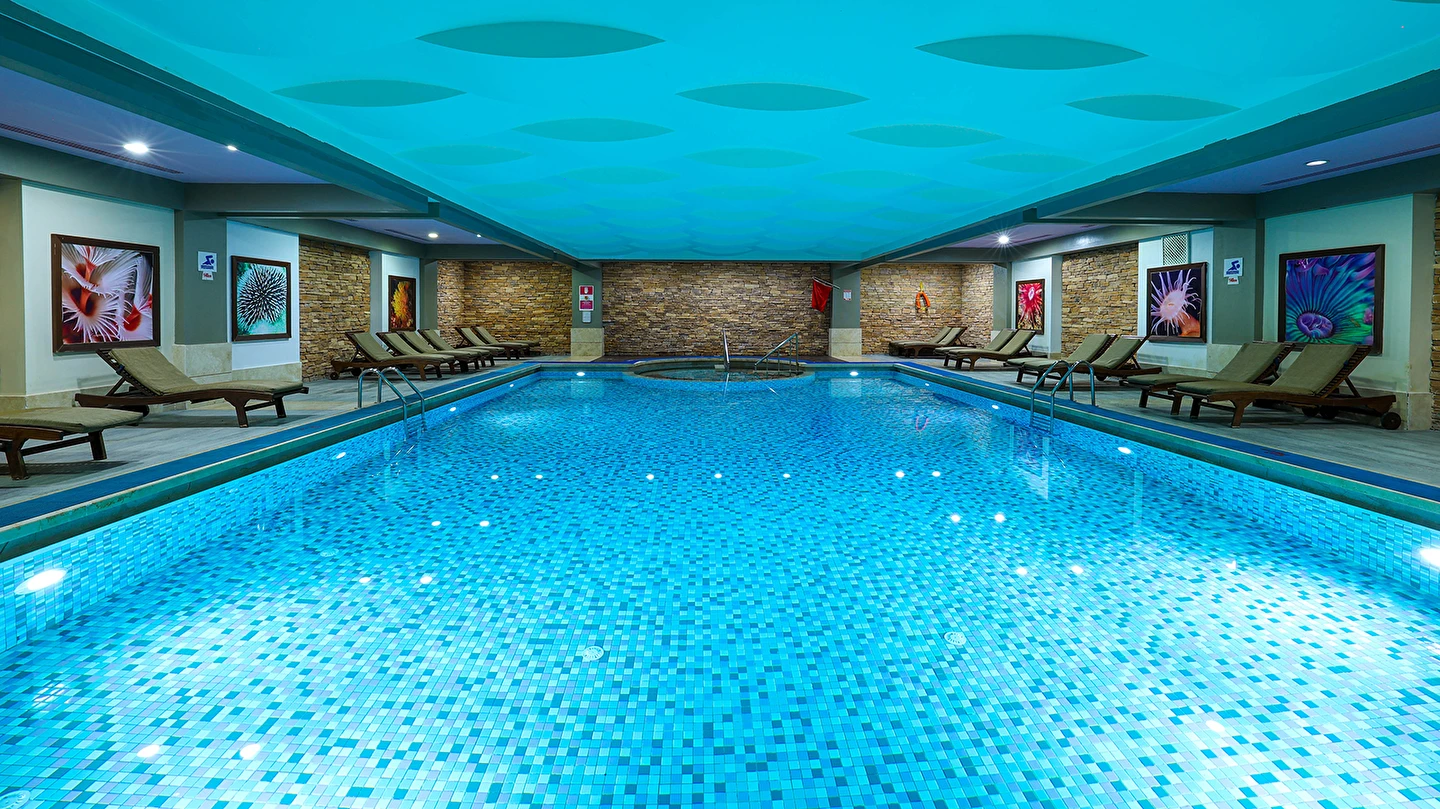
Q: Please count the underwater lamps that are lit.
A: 10